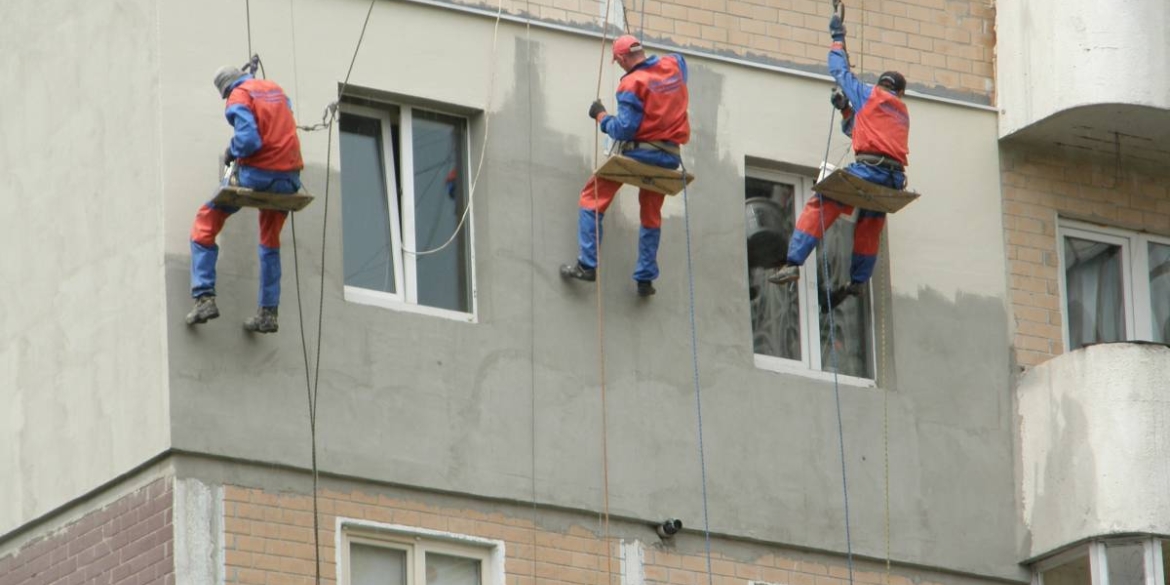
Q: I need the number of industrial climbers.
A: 3